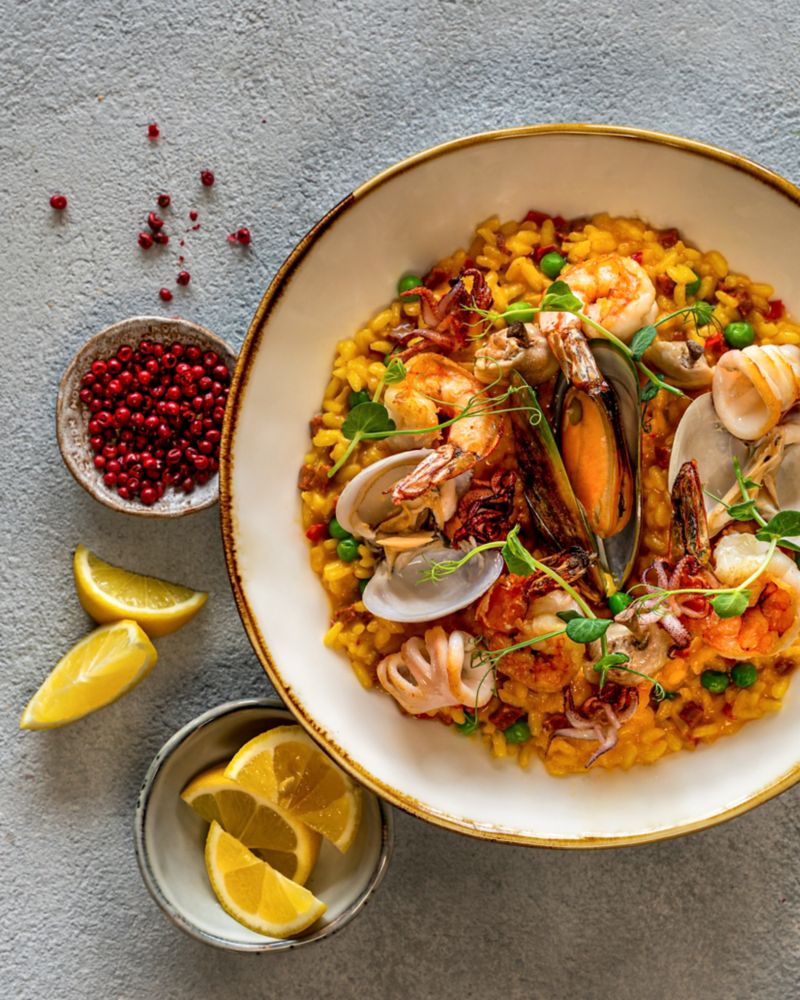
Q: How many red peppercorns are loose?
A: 10